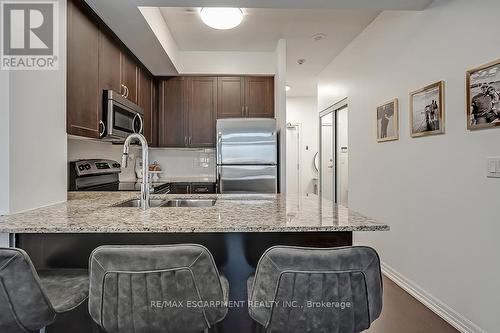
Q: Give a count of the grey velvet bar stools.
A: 3